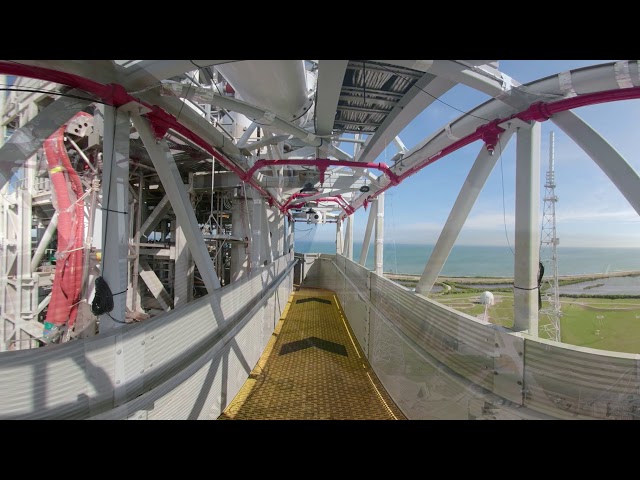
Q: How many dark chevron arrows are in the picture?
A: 2